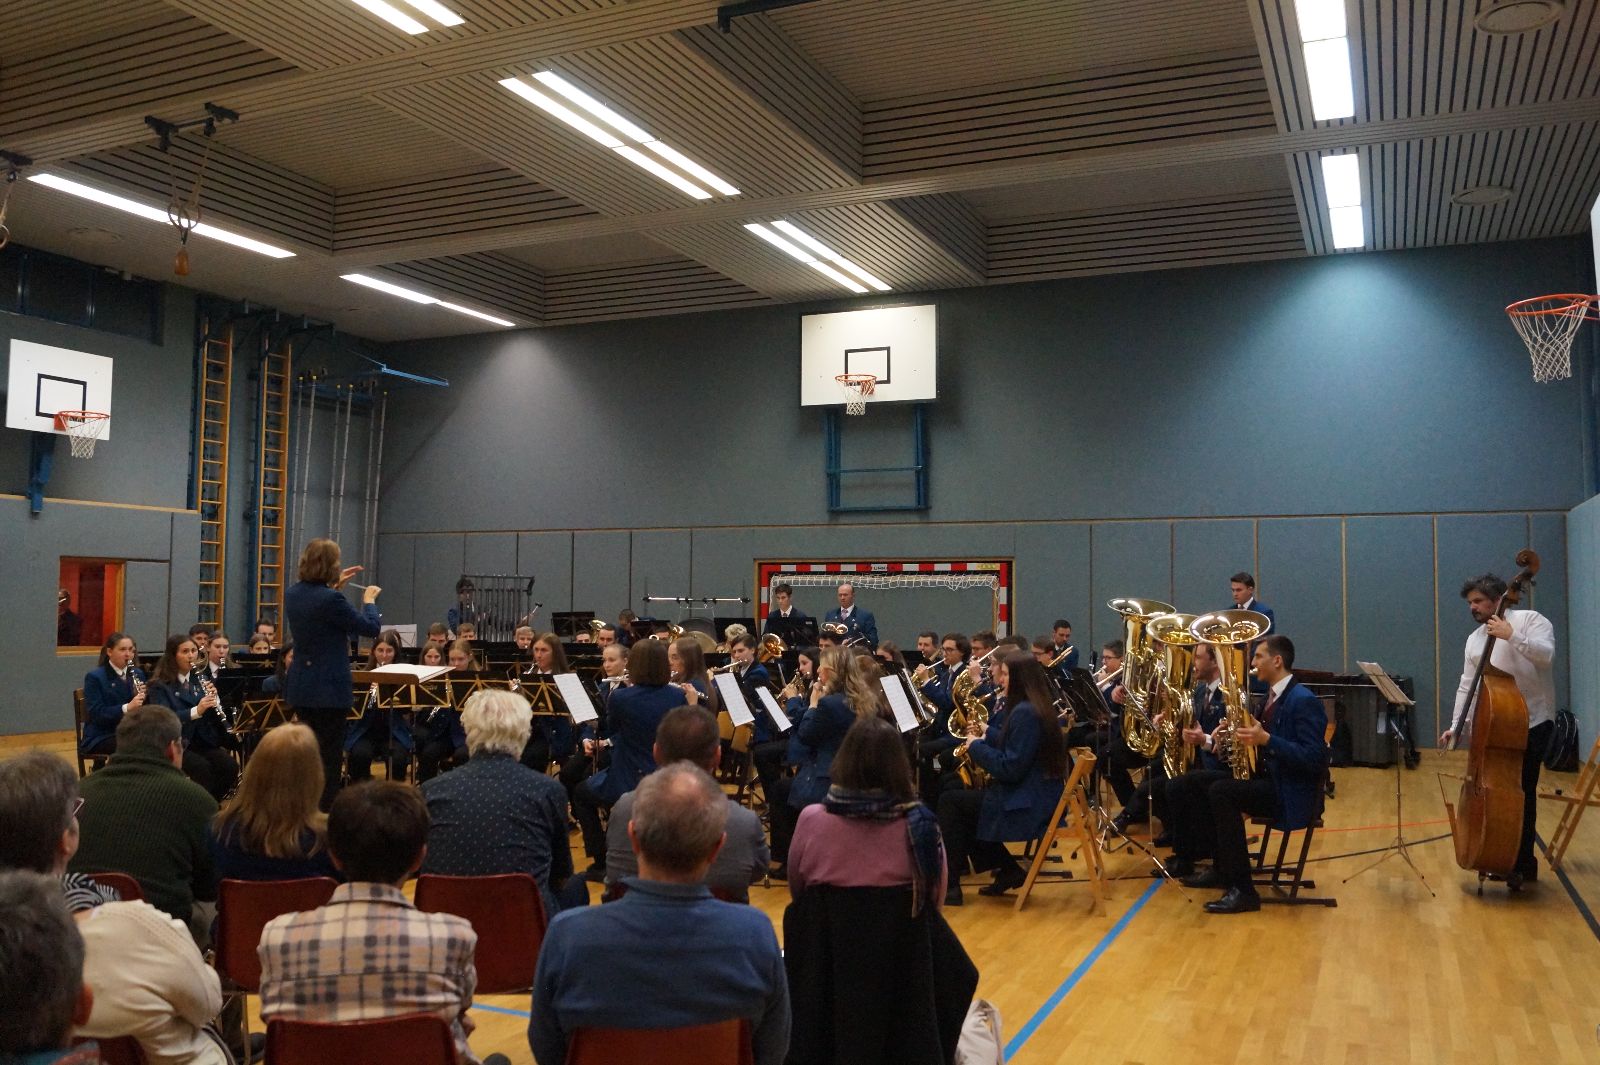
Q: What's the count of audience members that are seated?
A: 9